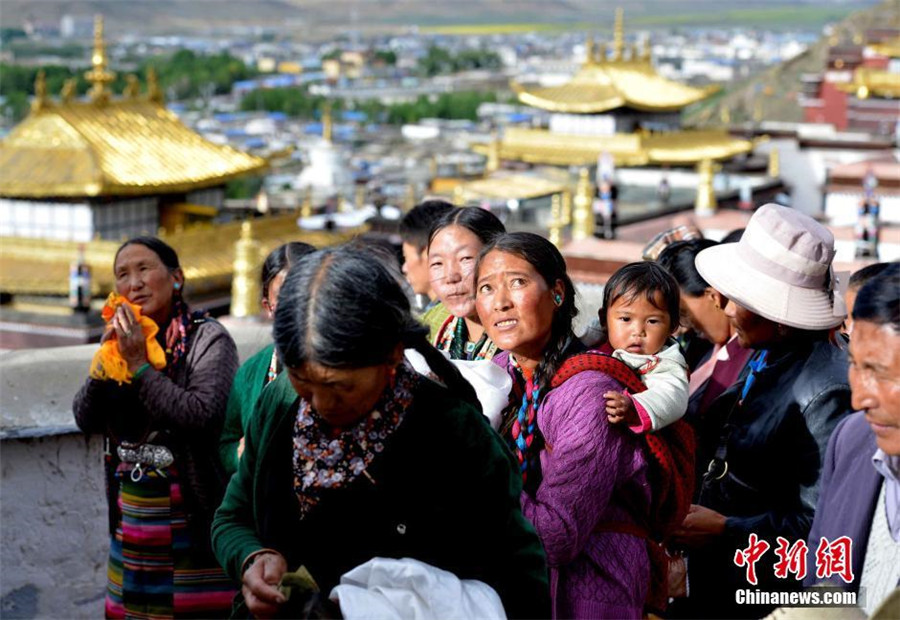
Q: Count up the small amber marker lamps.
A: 0